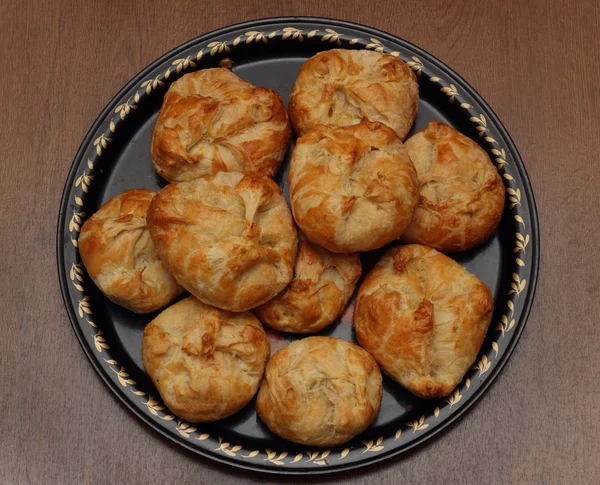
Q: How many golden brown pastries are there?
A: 10